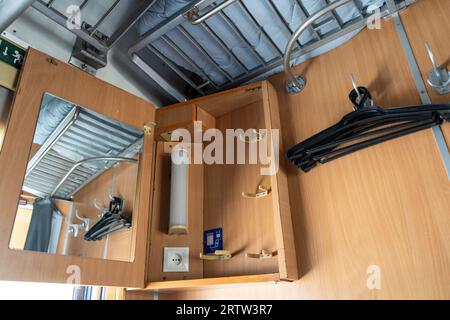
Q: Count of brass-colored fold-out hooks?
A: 4